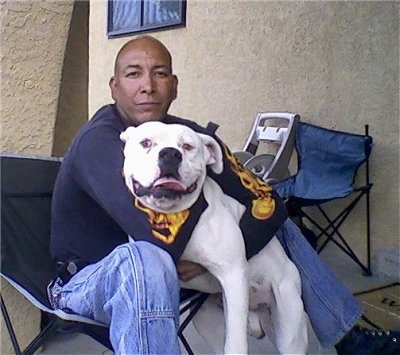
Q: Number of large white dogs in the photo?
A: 1